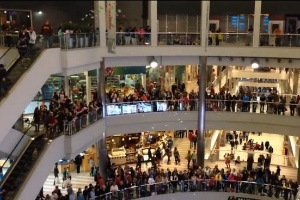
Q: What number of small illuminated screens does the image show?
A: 4